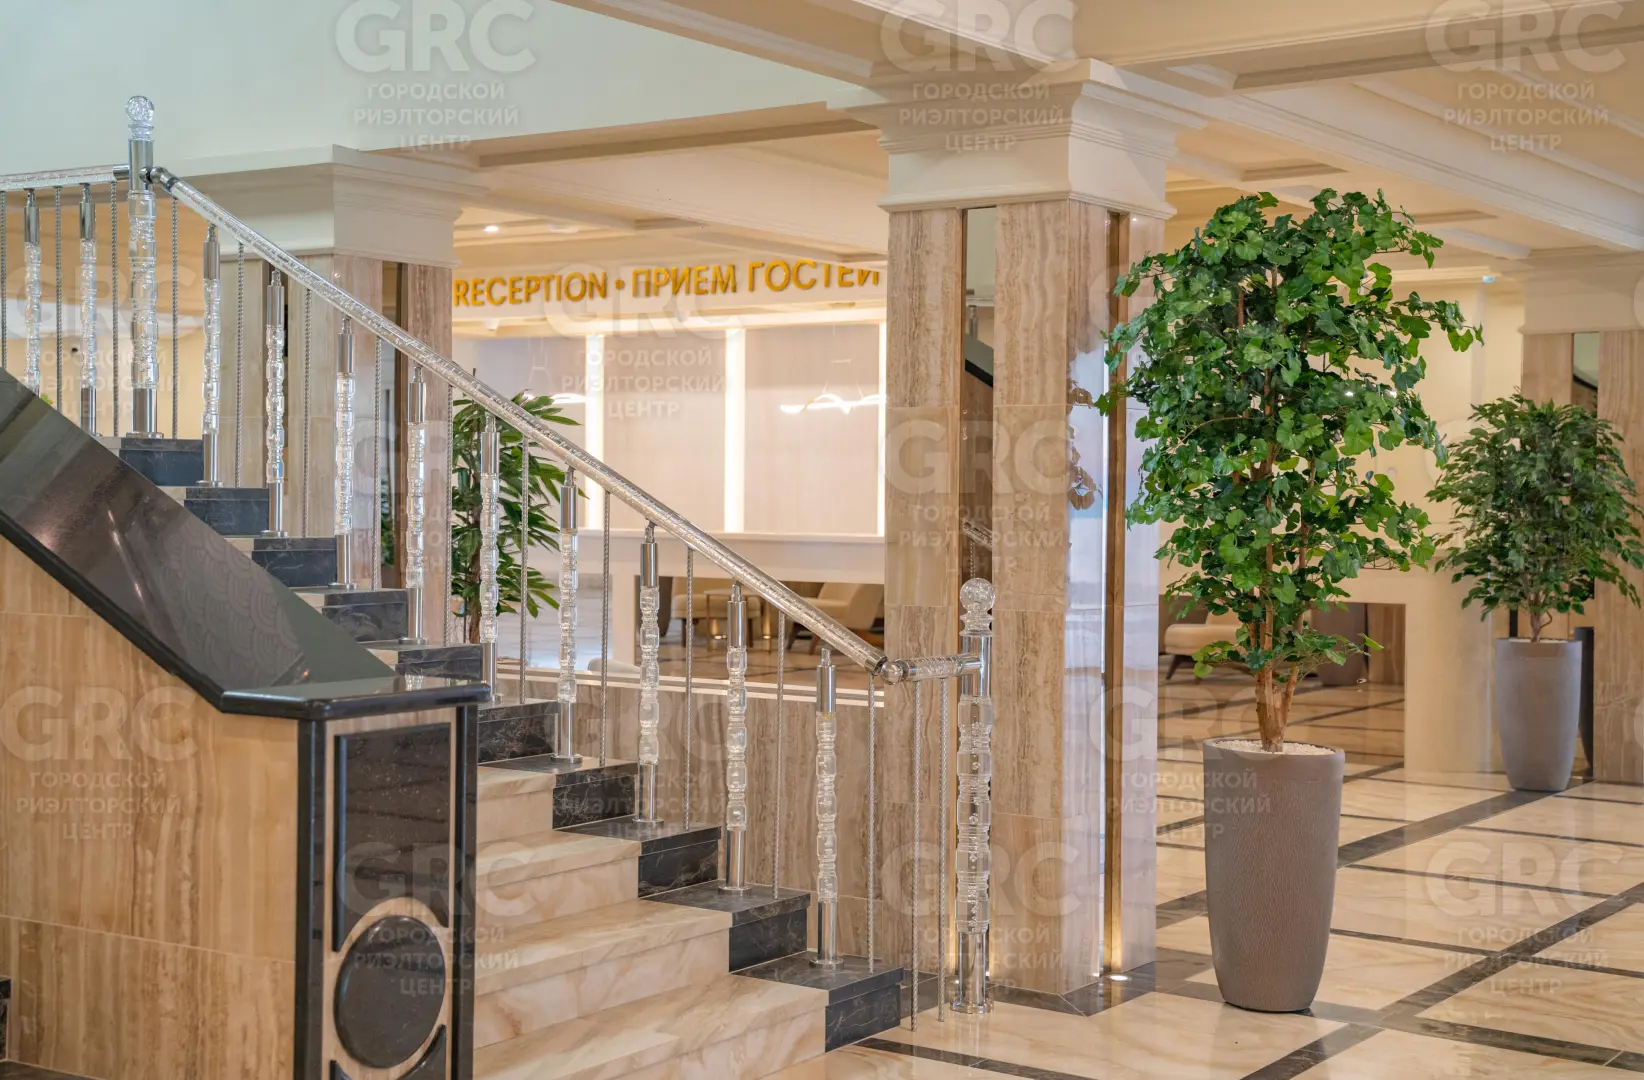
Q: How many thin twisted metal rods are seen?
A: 15